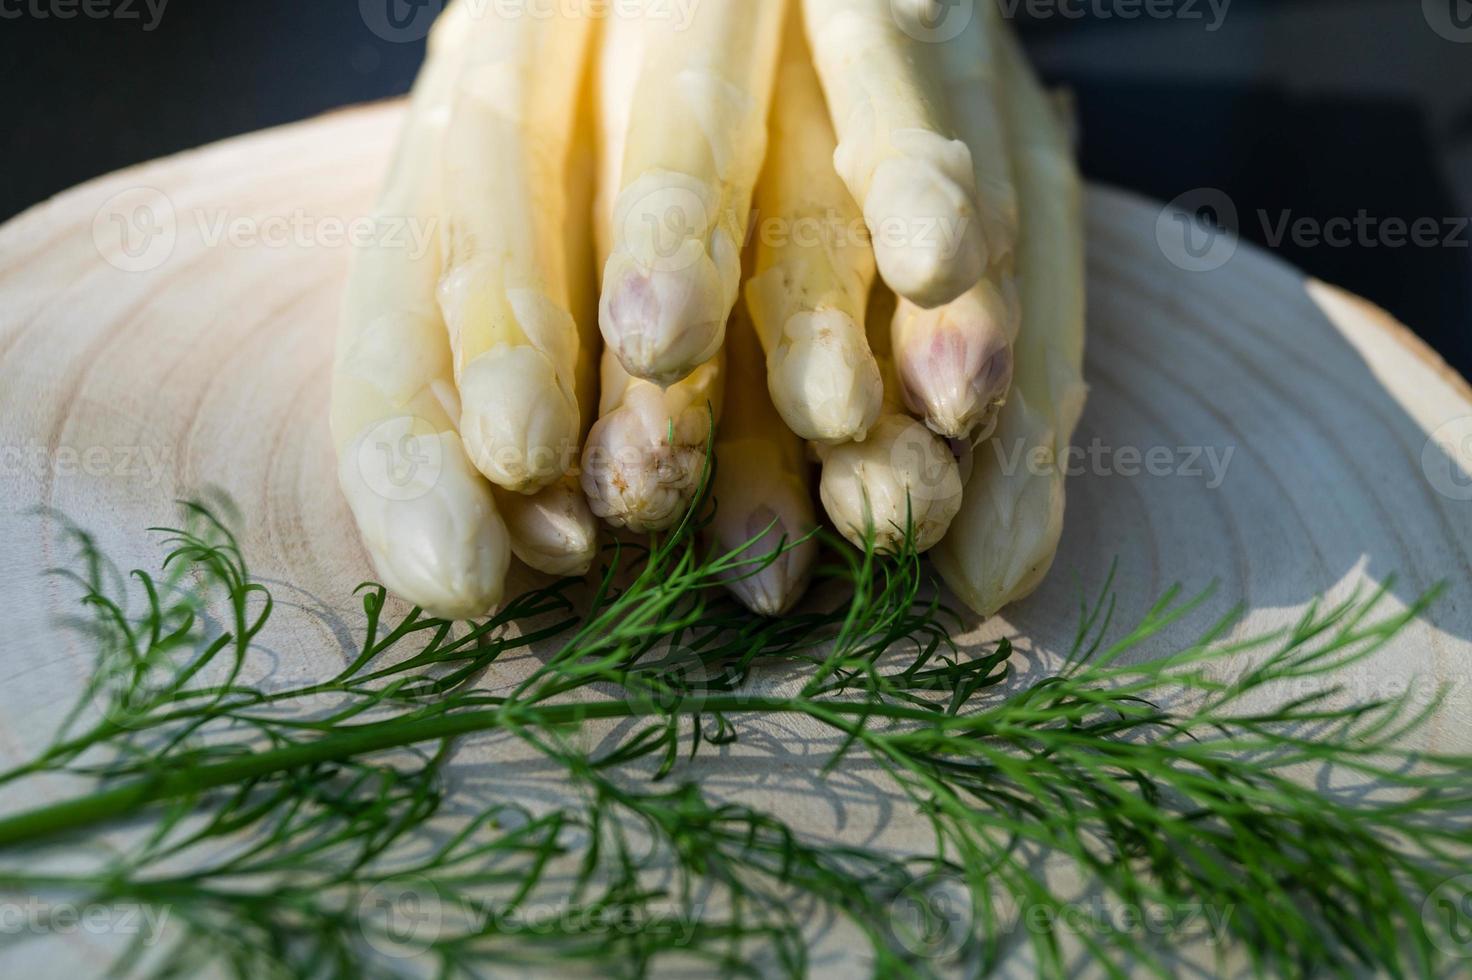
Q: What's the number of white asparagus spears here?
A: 11